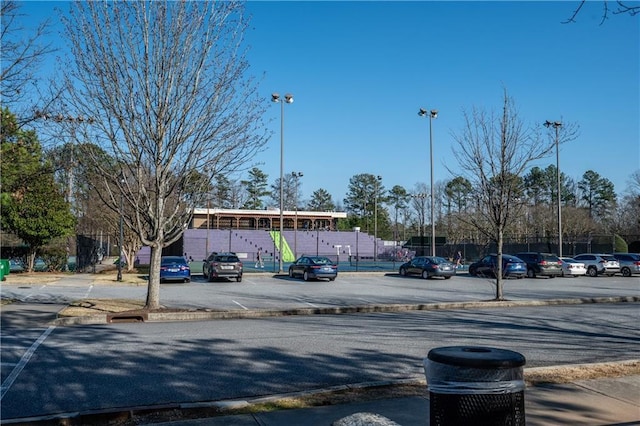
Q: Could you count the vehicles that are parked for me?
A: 9